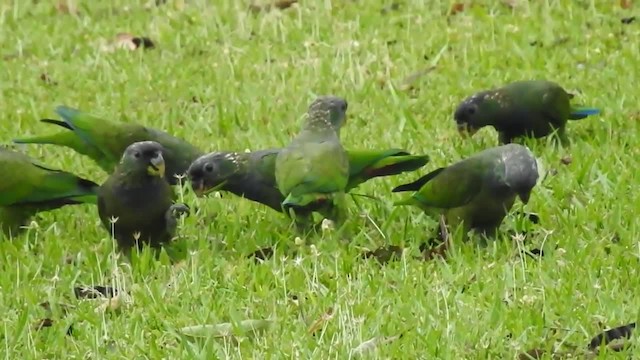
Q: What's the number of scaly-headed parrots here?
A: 7